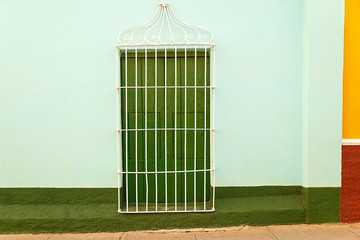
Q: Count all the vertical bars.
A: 11